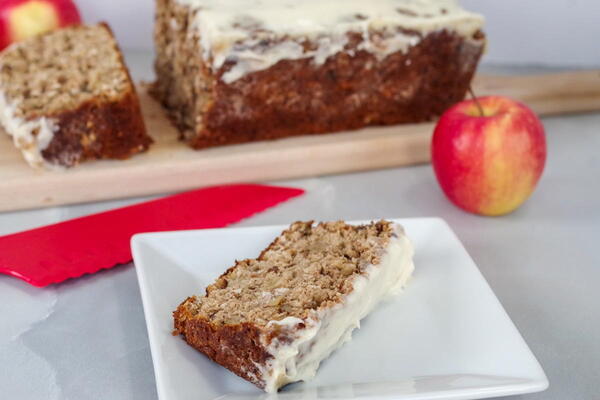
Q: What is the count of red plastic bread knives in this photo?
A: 1